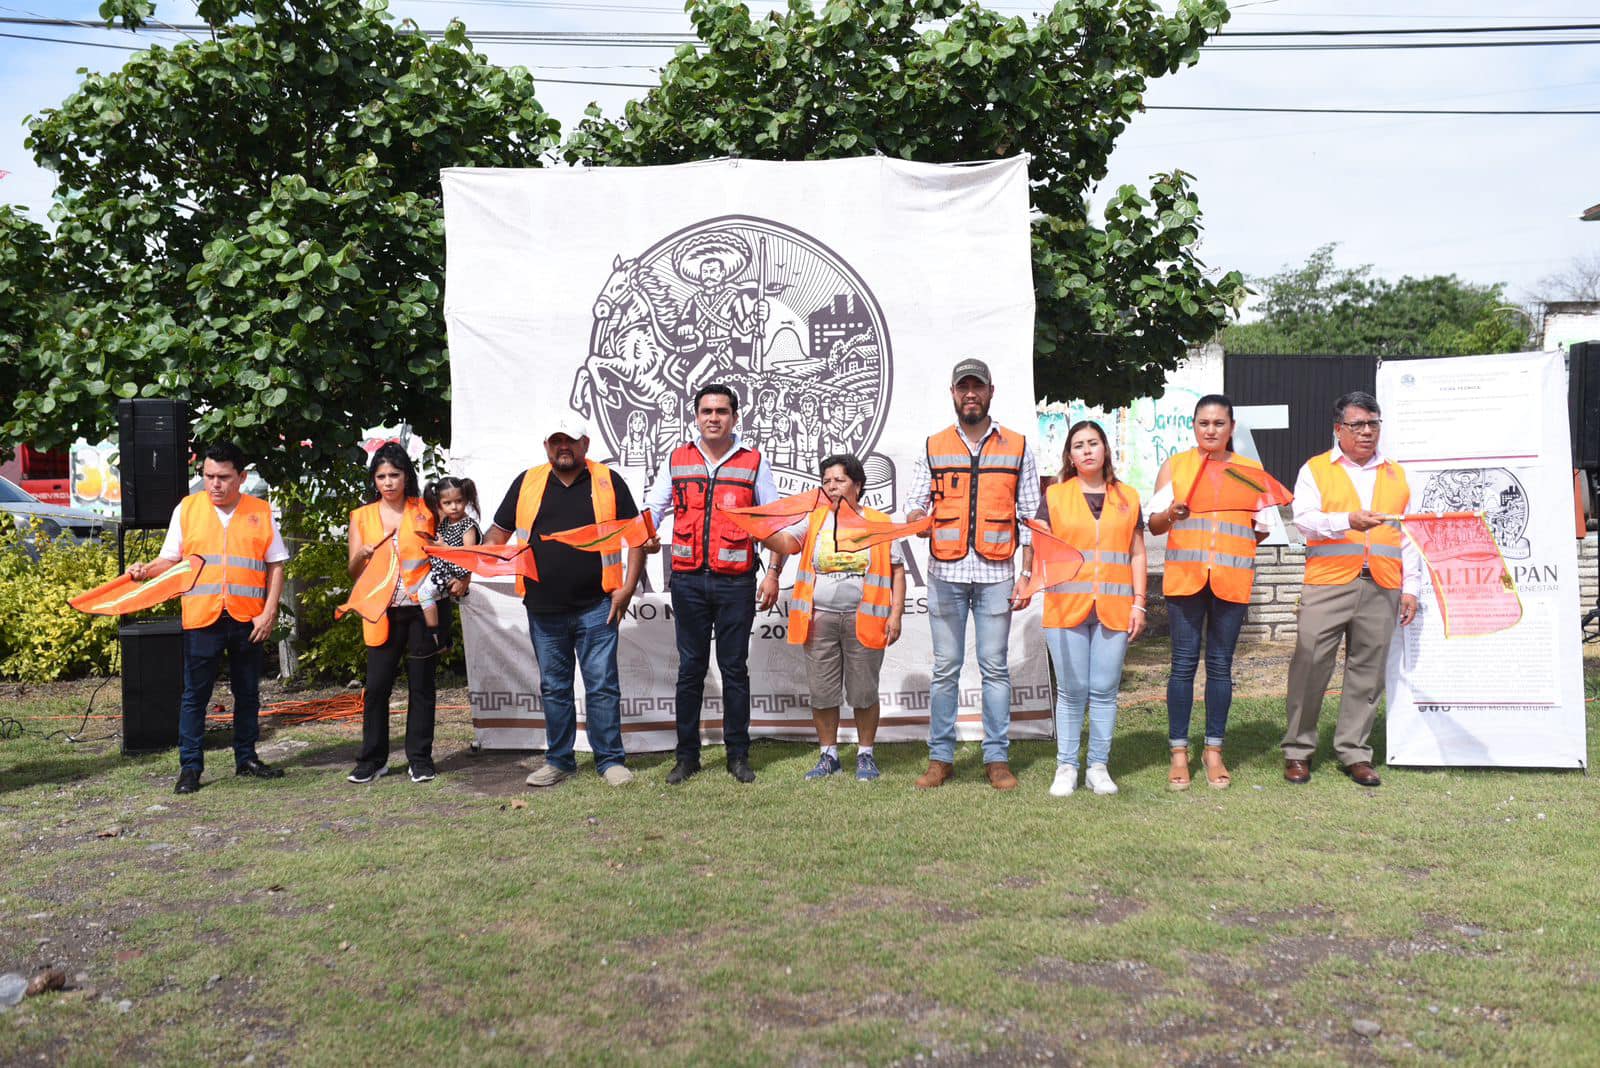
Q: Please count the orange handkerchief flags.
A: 9